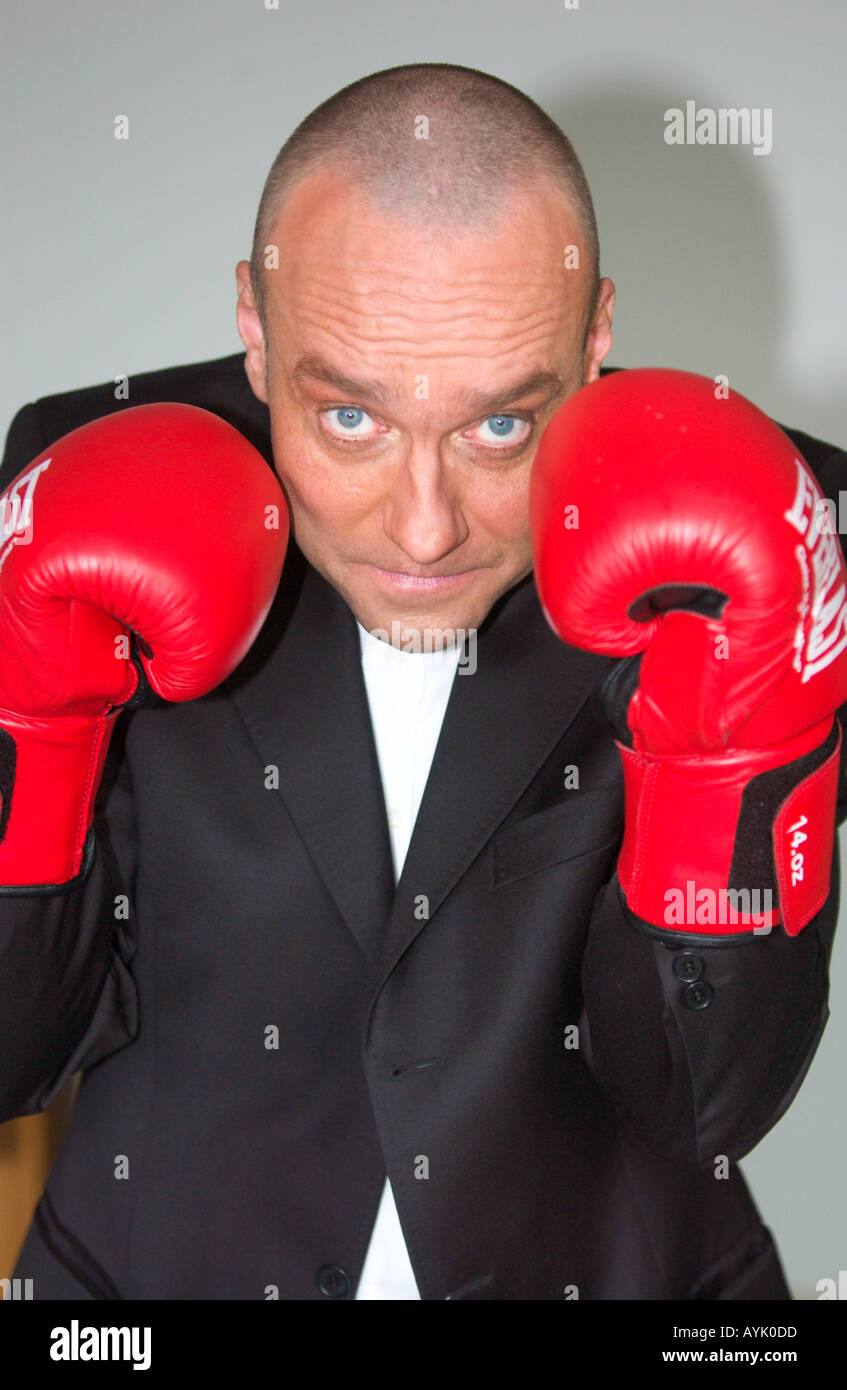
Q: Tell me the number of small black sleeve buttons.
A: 2